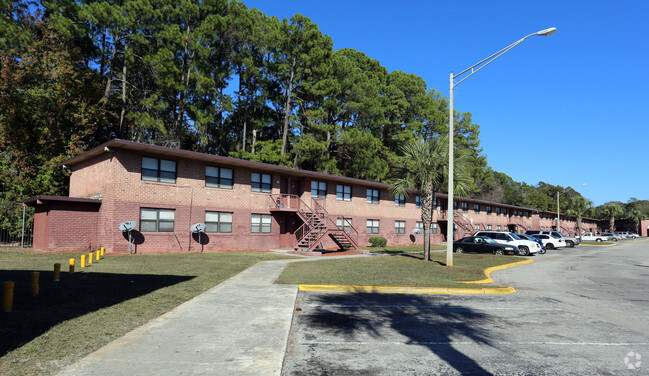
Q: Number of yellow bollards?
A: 8